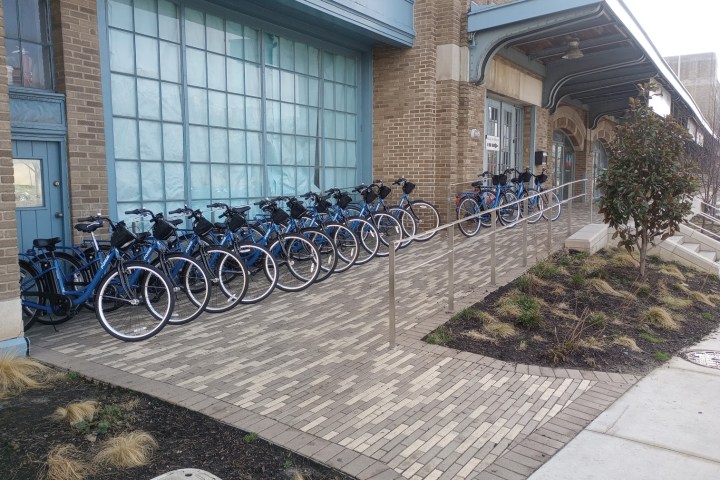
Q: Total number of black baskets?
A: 14